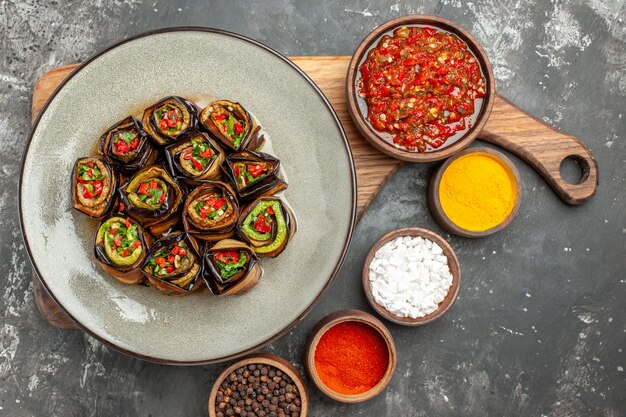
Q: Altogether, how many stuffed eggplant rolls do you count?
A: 12